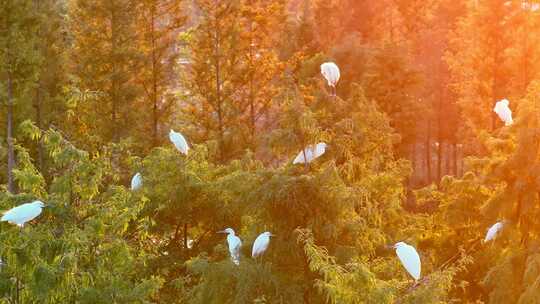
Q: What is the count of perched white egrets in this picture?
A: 10